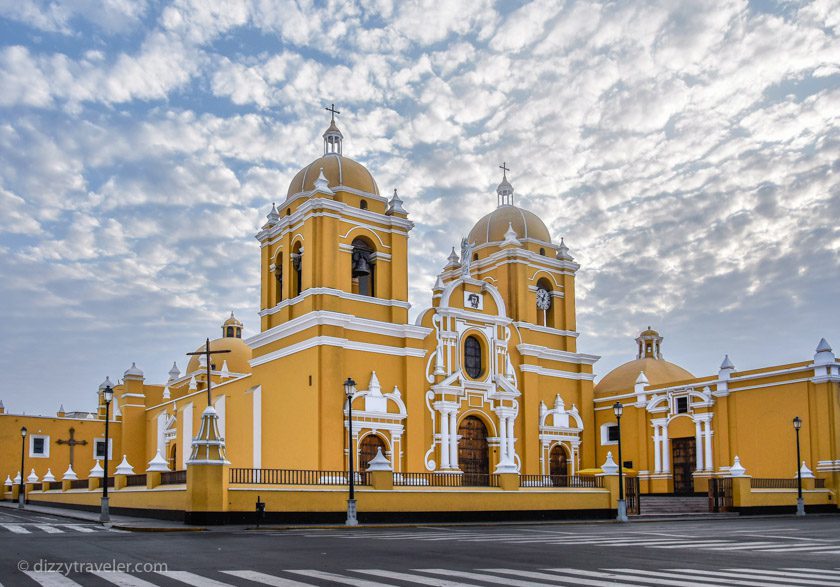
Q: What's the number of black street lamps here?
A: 5